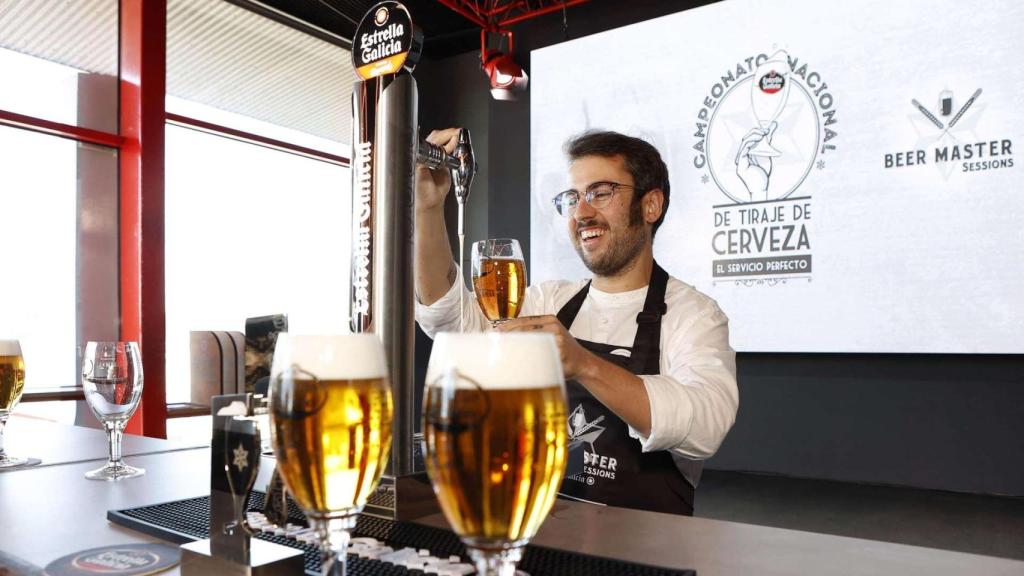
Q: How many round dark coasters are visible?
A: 1